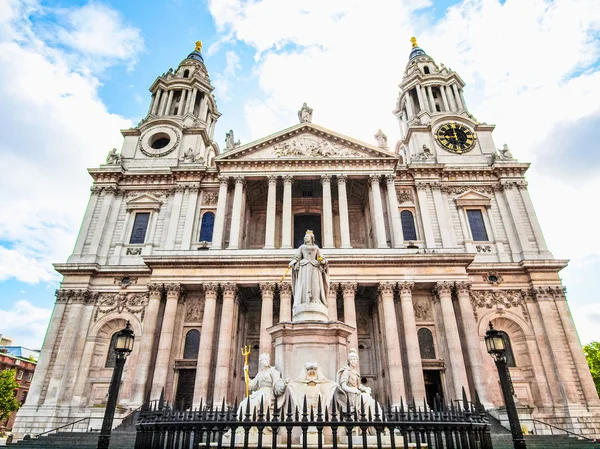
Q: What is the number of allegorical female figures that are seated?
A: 2